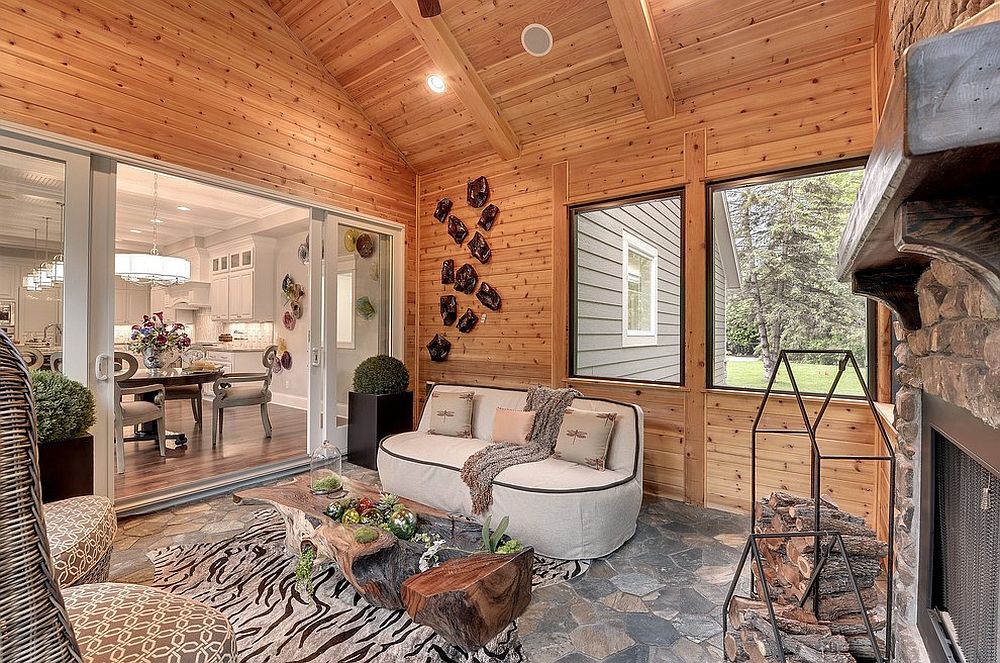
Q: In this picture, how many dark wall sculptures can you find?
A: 11